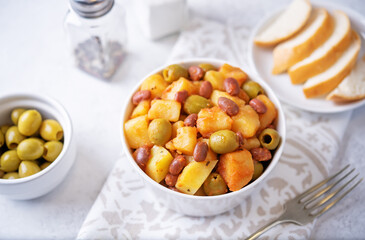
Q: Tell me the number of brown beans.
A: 14